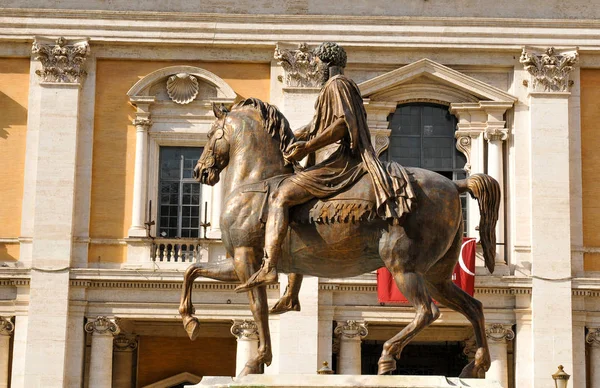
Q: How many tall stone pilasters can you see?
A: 3